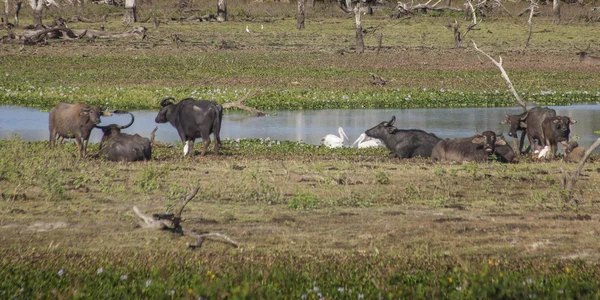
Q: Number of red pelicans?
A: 0